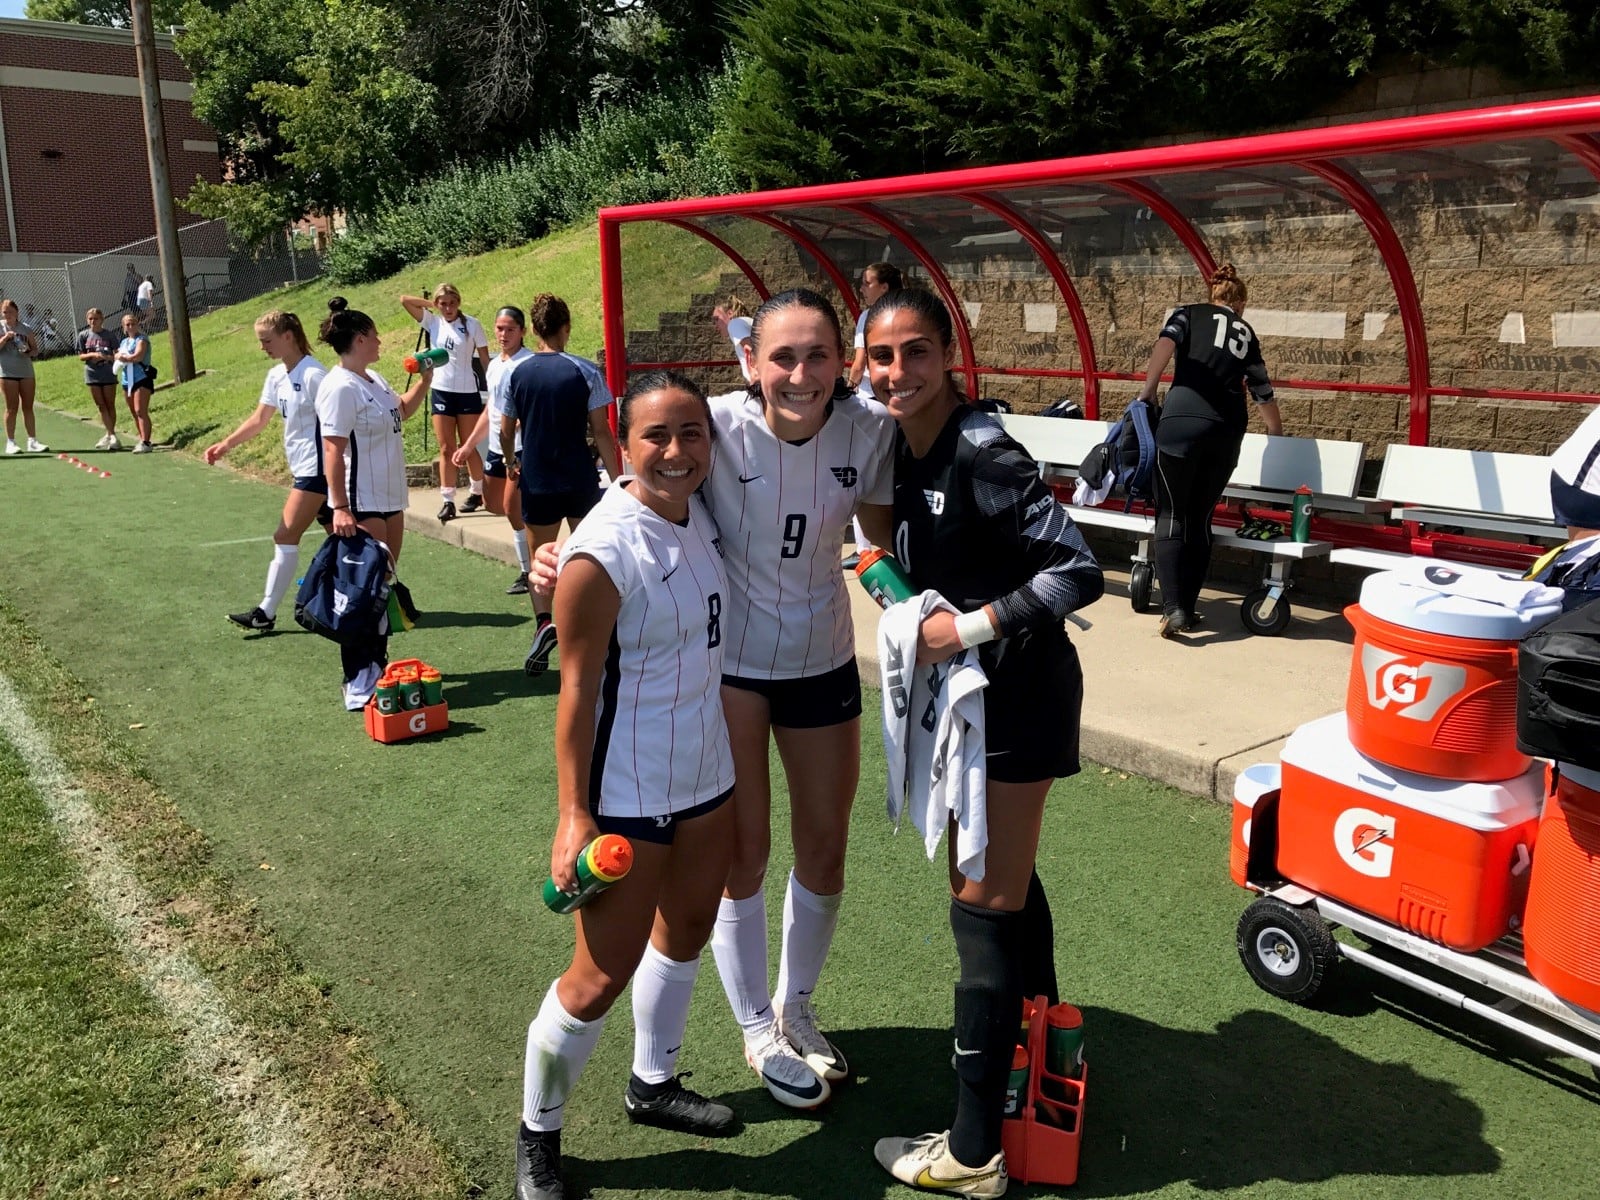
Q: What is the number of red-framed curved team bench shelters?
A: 1